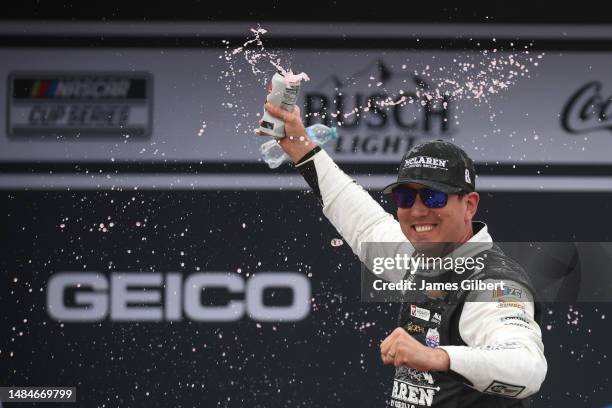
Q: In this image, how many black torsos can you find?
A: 1